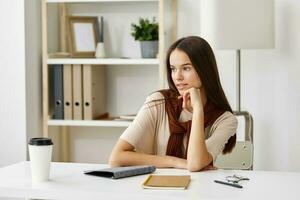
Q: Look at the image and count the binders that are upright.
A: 4